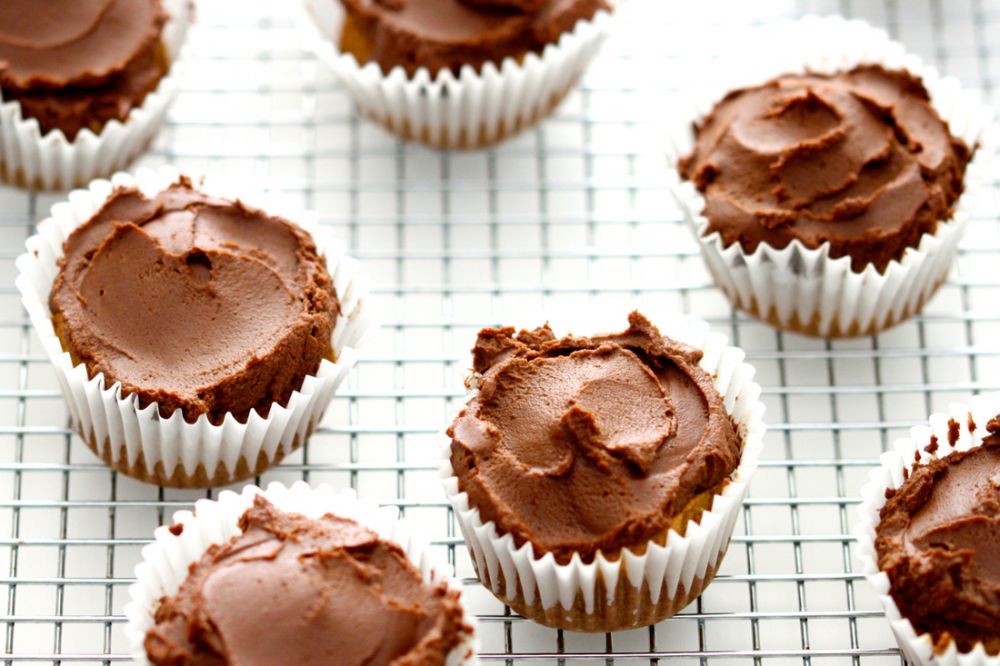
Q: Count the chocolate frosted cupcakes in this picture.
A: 7